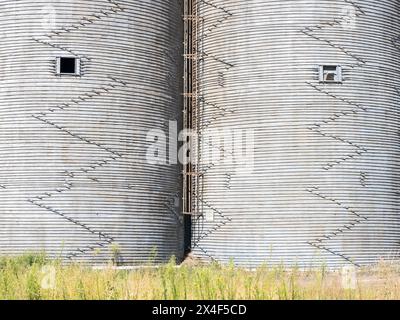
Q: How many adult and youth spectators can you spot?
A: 0